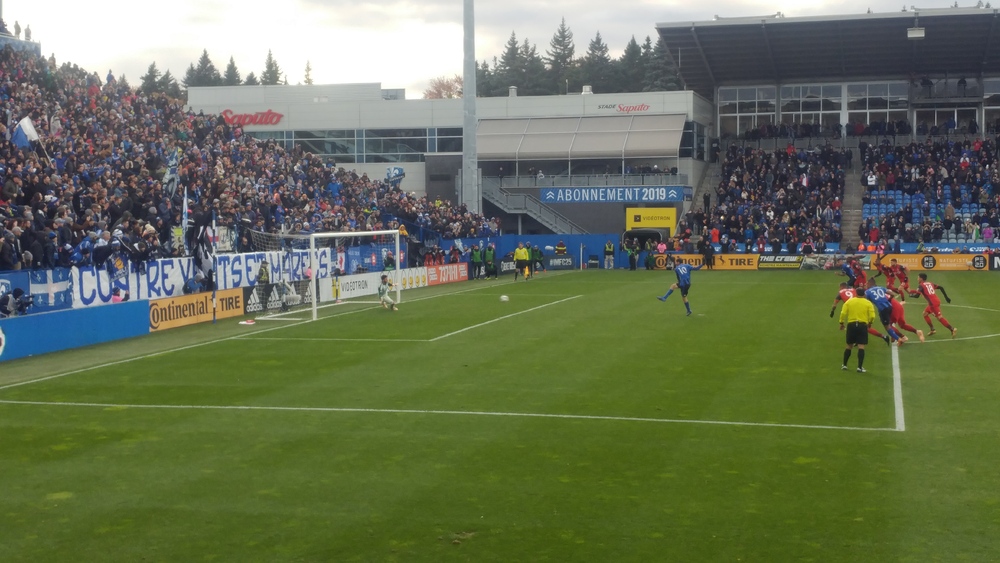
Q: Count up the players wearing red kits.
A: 6